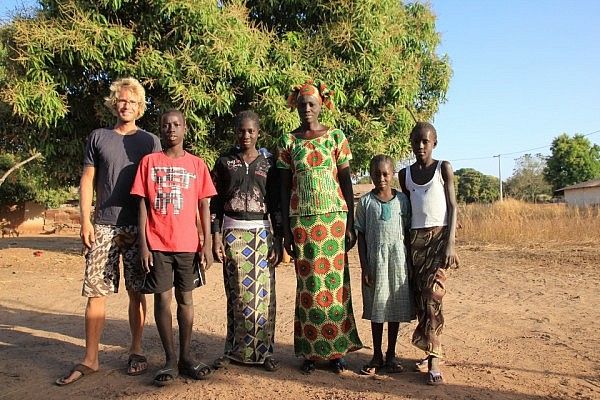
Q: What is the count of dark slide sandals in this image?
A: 2